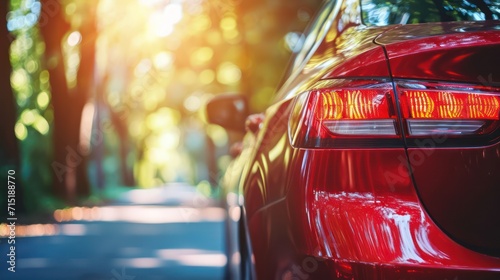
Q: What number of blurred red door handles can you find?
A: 2